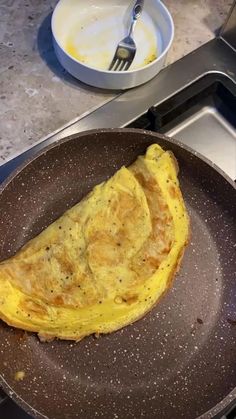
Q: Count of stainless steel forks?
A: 1